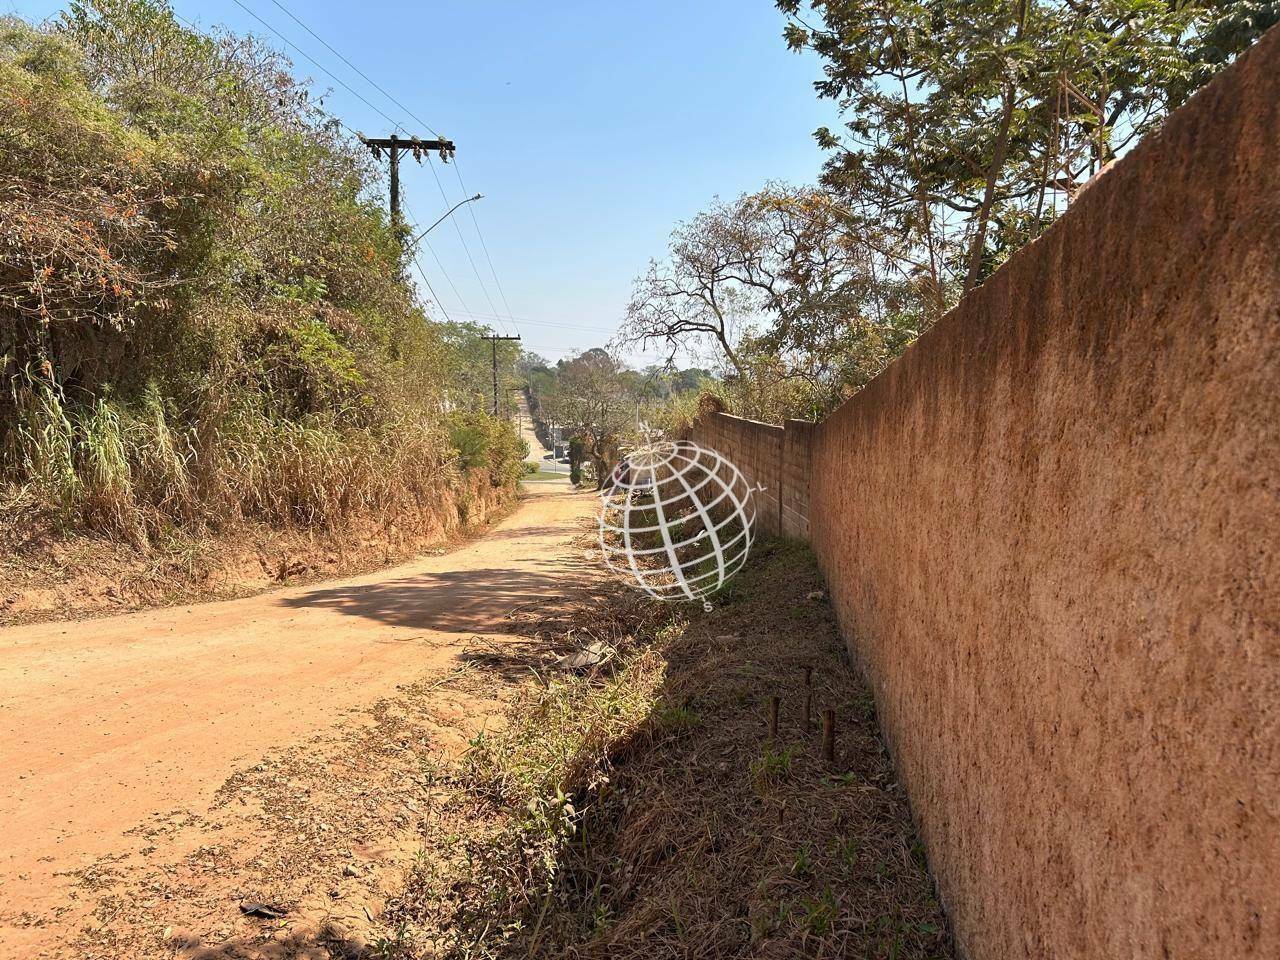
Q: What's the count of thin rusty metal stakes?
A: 3